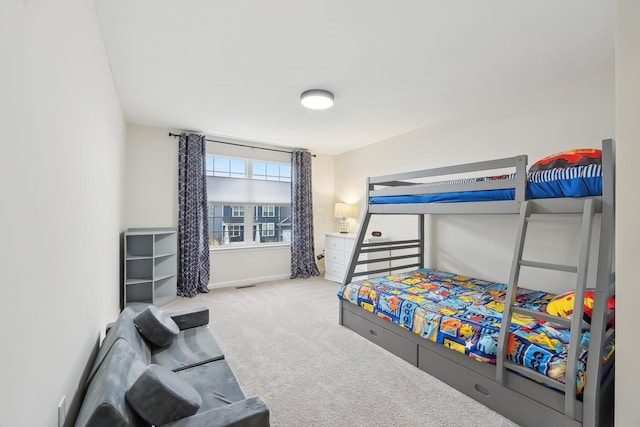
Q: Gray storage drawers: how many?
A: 2